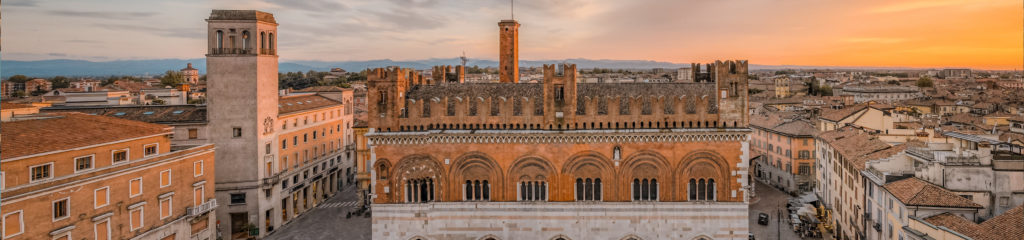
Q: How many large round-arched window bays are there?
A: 6